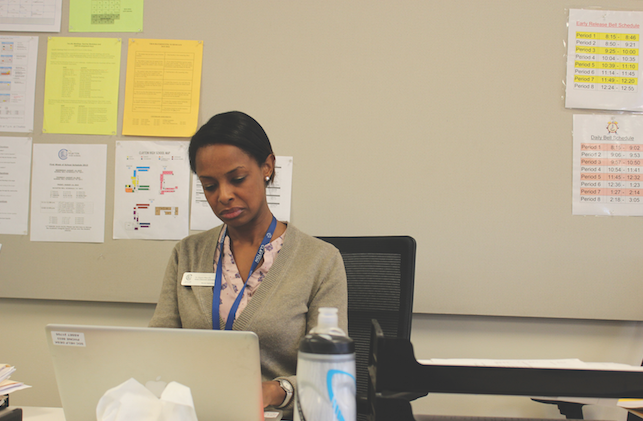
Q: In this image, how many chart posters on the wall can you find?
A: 11